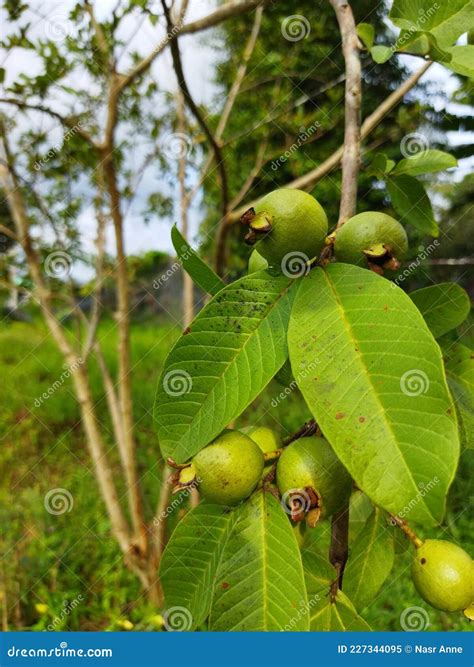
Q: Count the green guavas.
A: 6